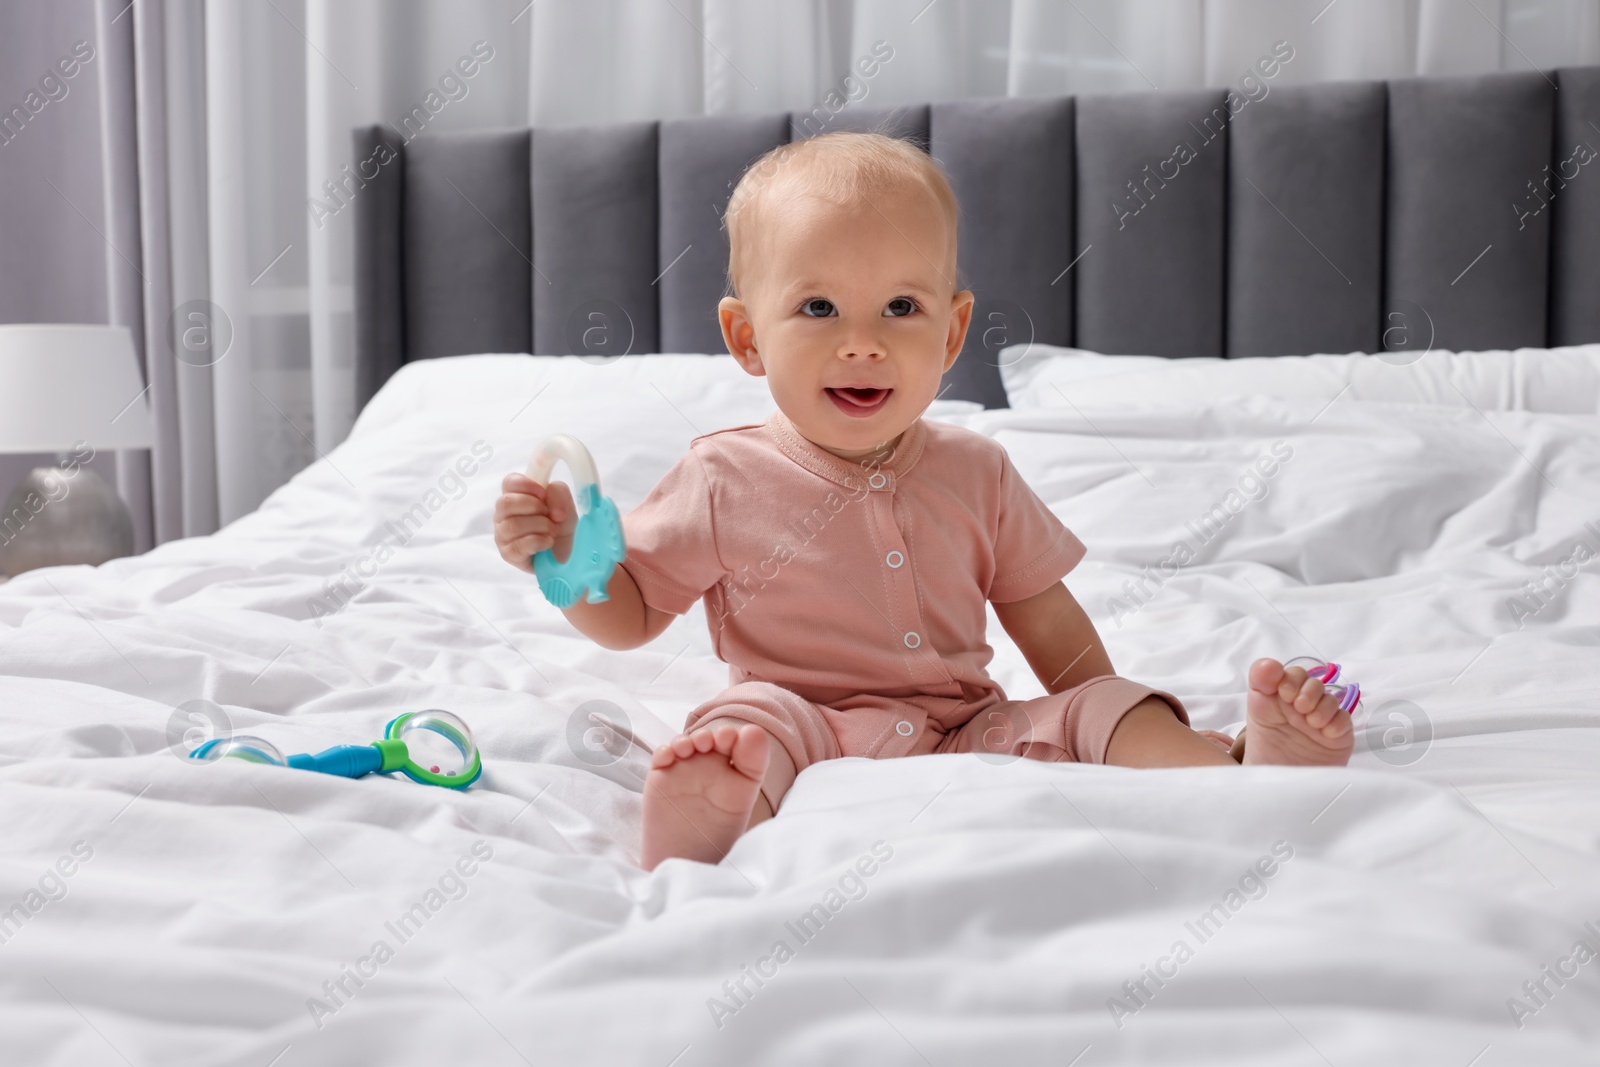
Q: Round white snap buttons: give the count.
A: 4